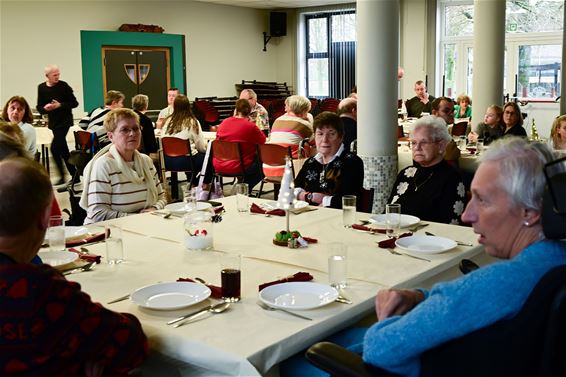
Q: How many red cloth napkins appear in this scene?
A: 8